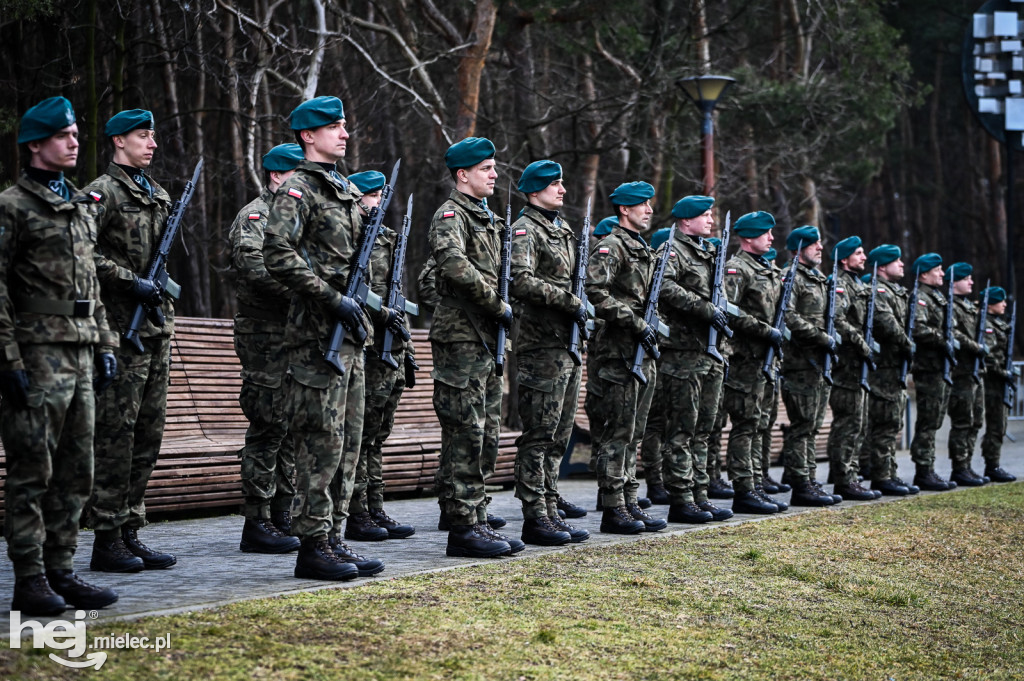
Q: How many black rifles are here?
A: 14